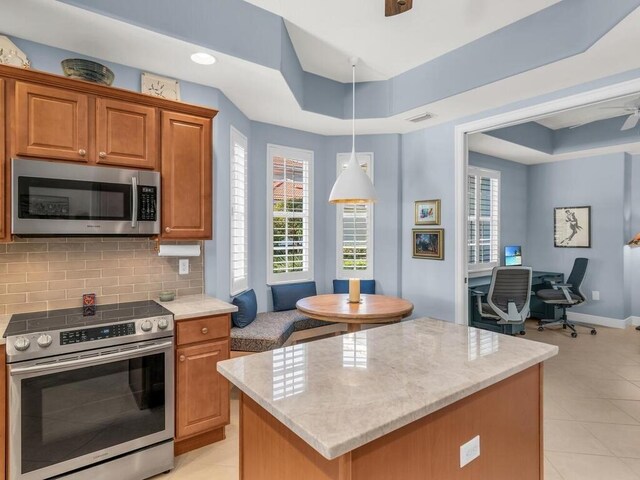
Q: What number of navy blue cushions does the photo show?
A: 3